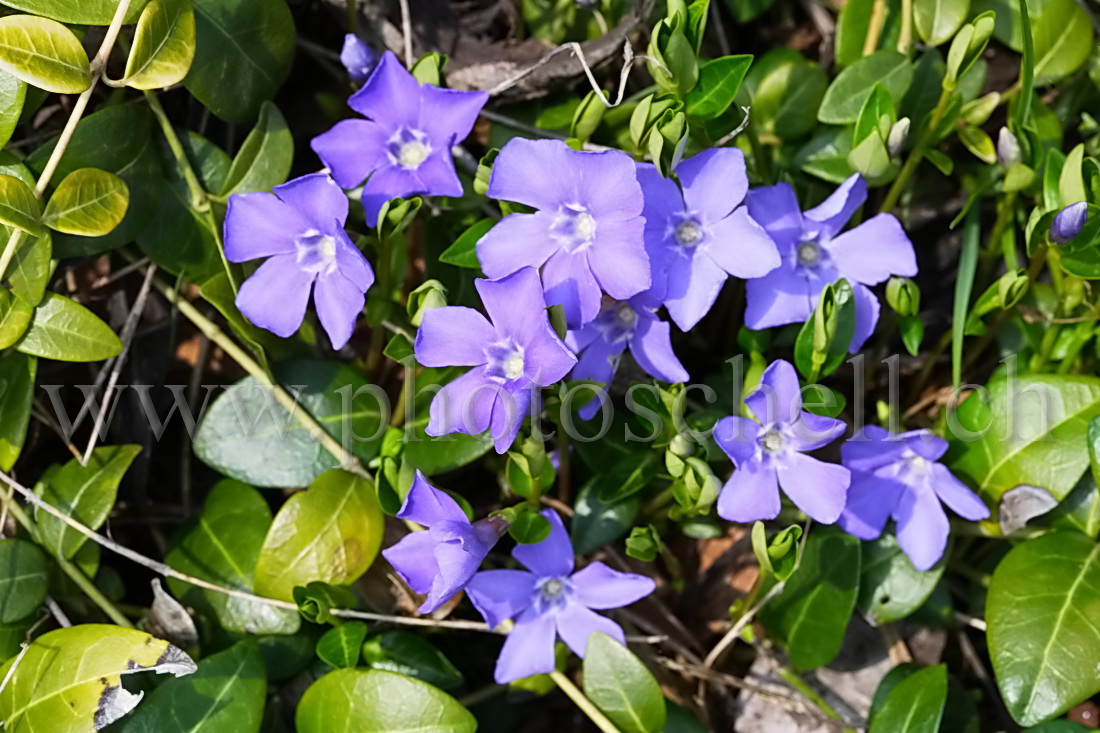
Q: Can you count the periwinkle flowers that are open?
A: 11